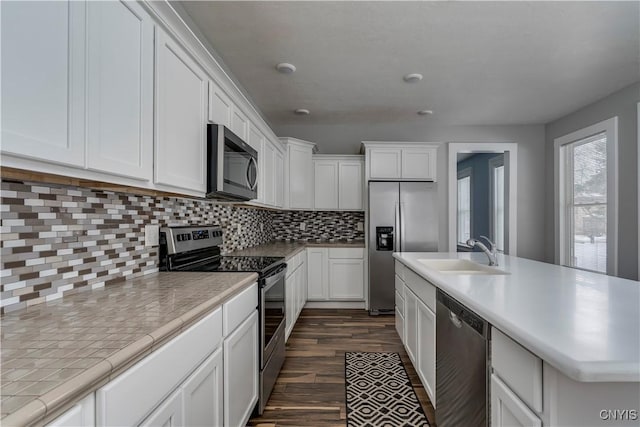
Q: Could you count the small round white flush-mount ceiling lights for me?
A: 4